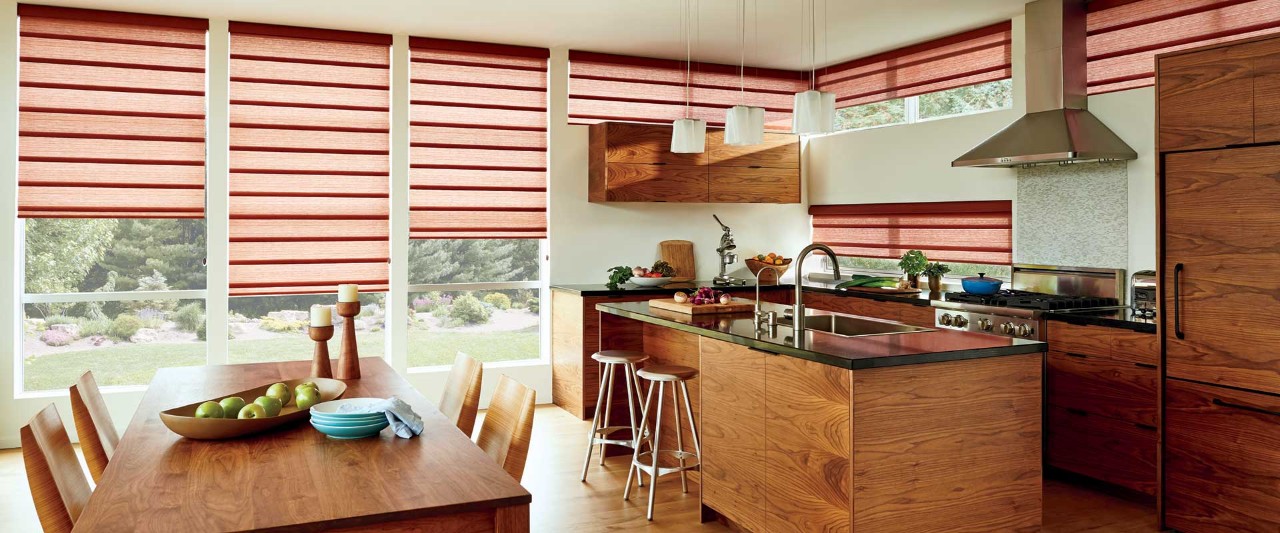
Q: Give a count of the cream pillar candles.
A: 2